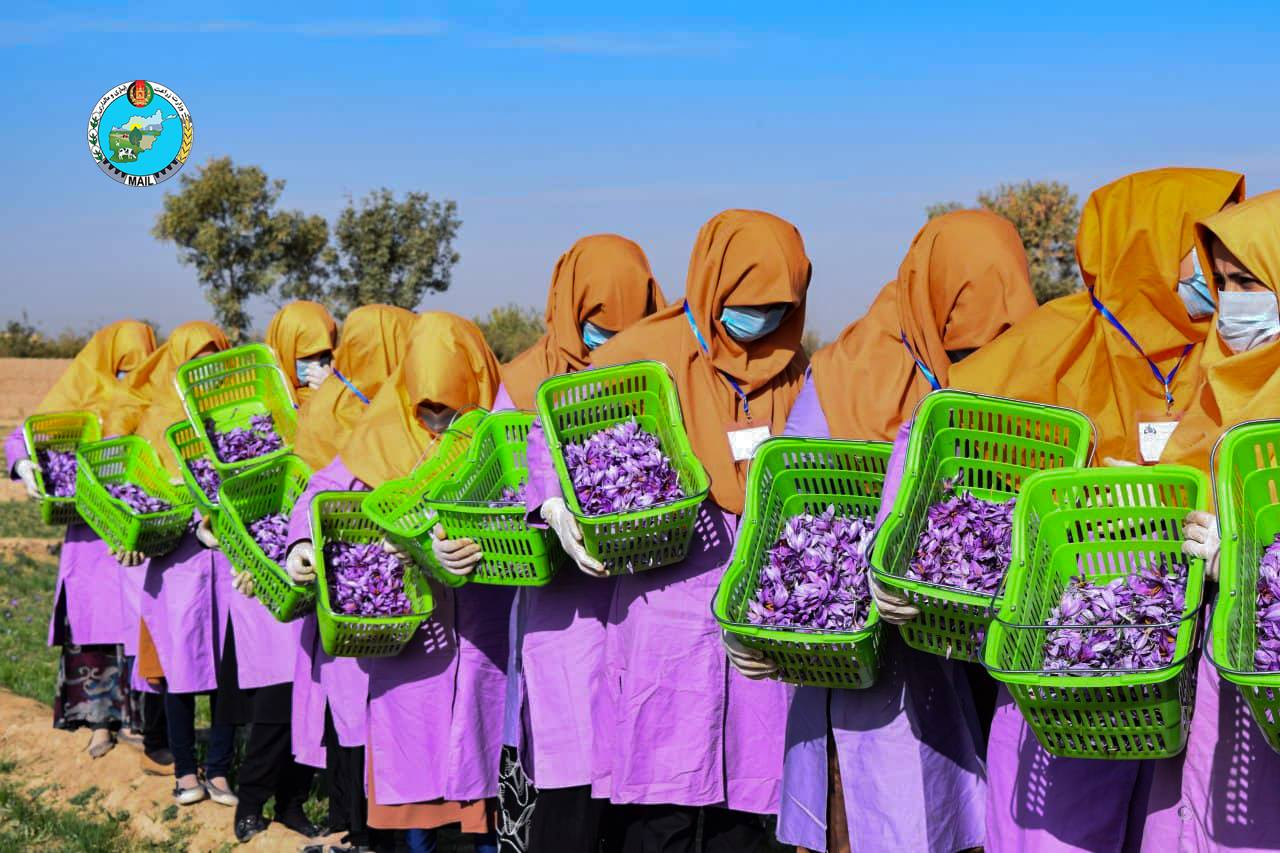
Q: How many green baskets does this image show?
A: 13